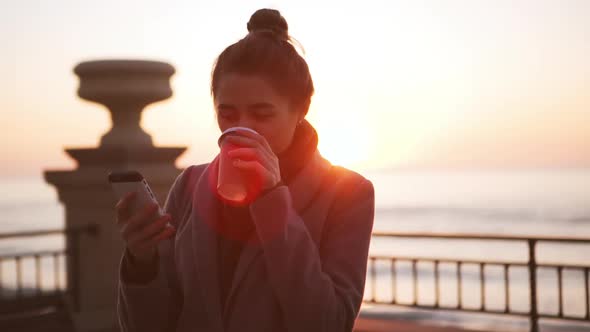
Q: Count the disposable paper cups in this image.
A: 1